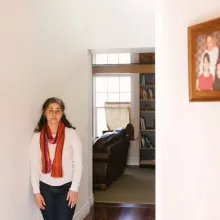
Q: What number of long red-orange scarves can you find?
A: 1